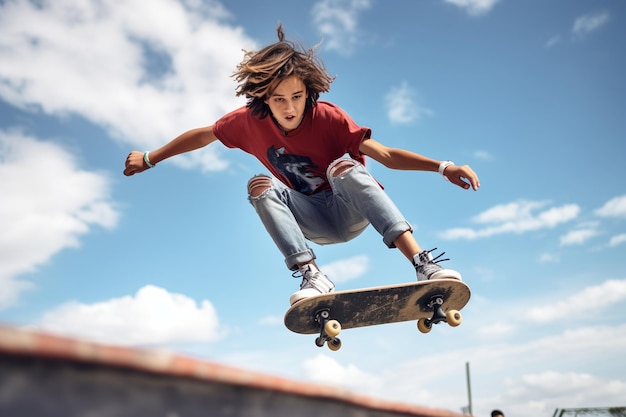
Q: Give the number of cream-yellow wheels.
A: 4